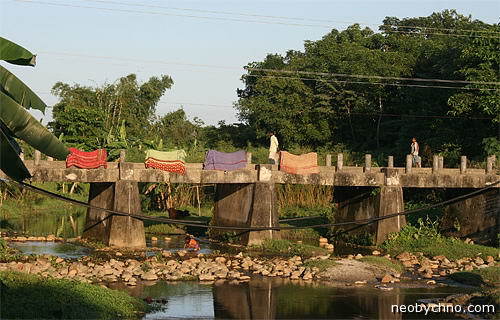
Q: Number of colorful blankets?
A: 4